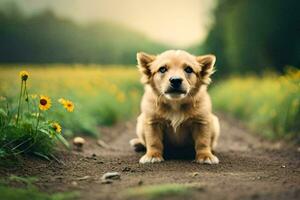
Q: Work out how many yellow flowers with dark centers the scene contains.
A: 4